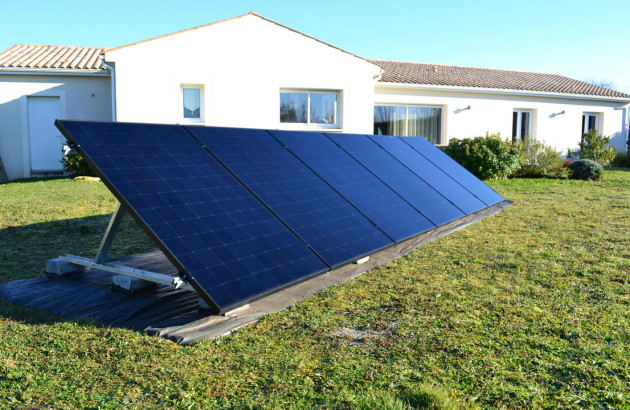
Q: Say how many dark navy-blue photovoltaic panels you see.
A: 6